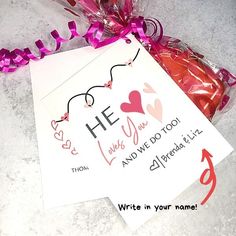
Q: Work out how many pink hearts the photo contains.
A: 11